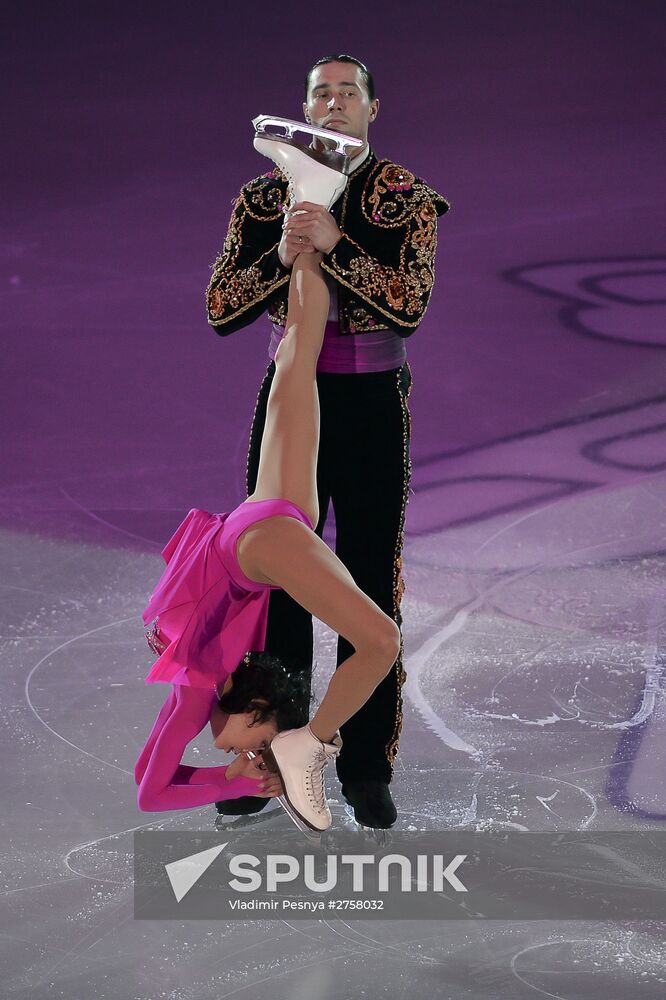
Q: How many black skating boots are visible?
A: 2